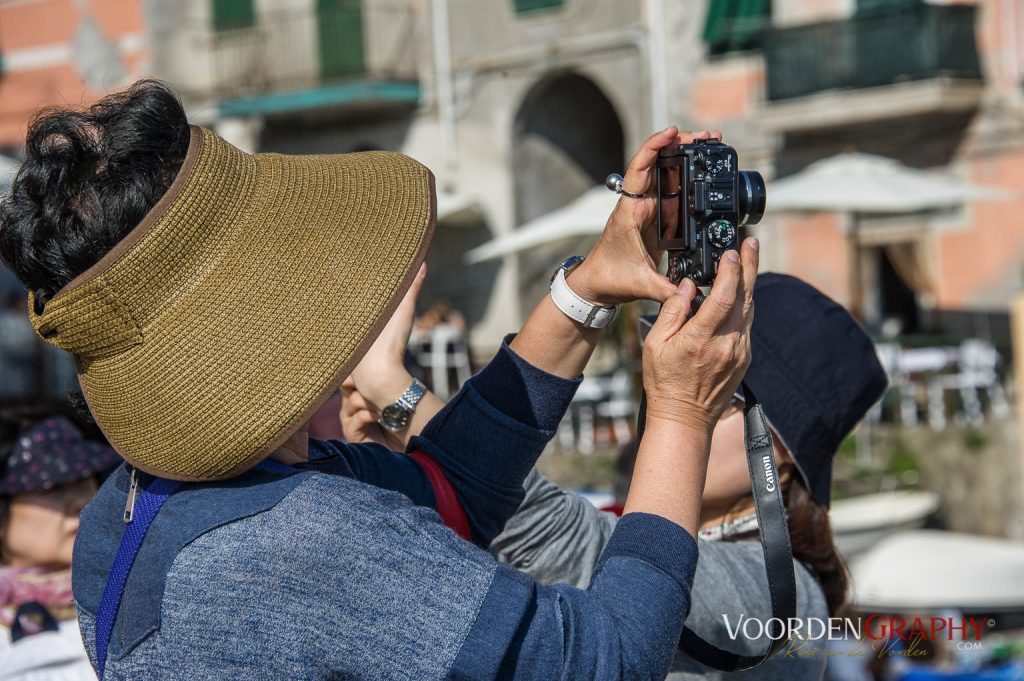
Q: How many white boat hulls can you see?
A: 2